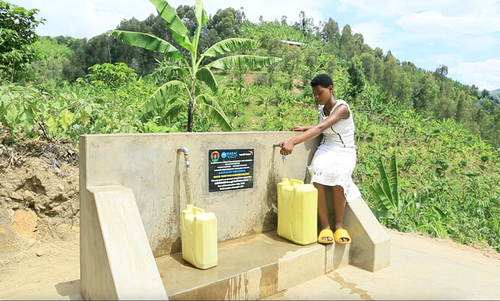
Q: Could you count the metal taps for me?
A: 2